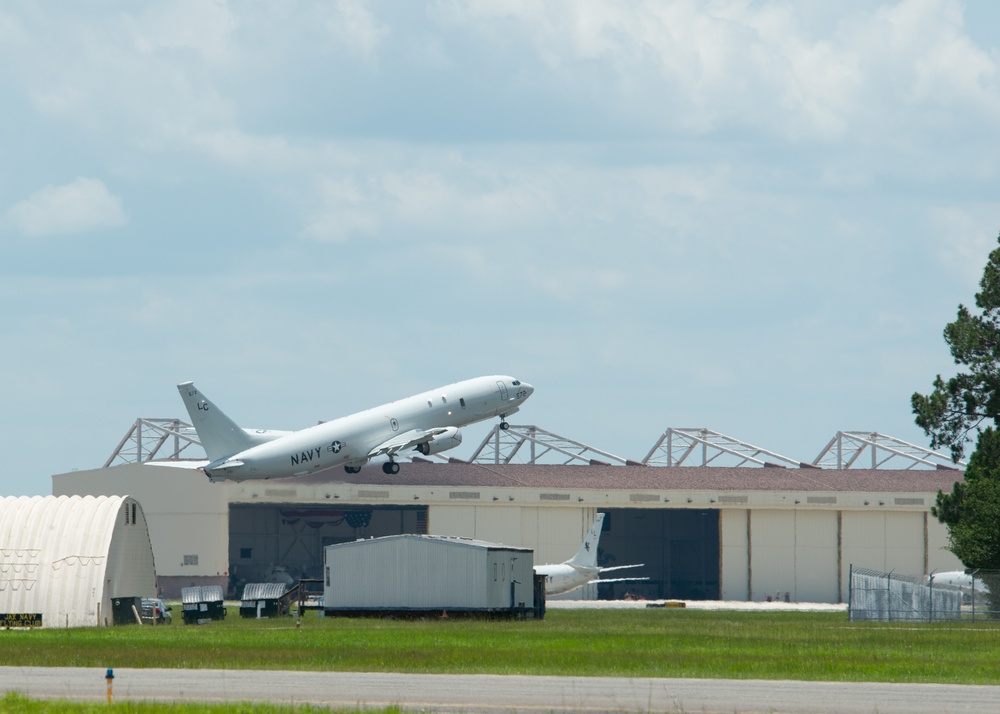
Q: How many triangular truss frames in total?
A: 4